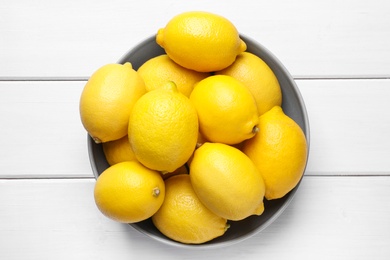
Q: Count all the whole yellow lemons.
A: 11